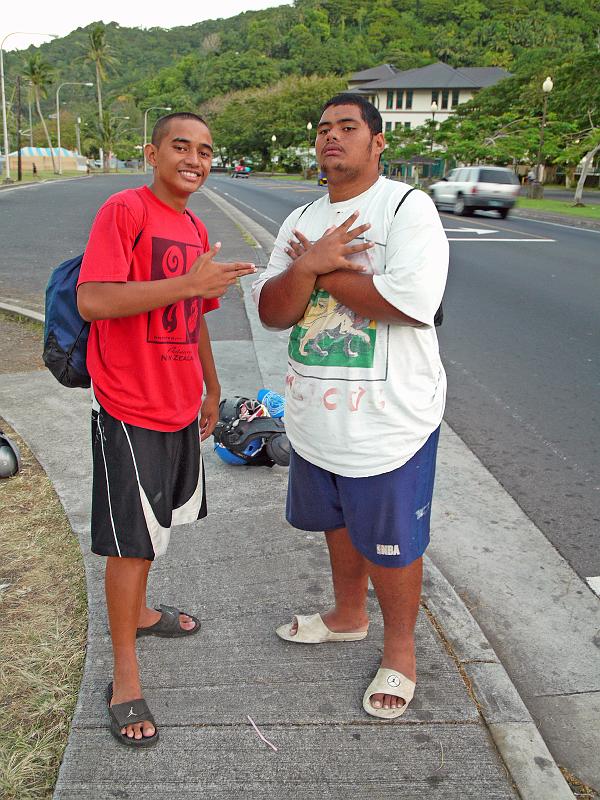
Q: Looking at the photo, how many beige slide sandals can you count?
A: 2